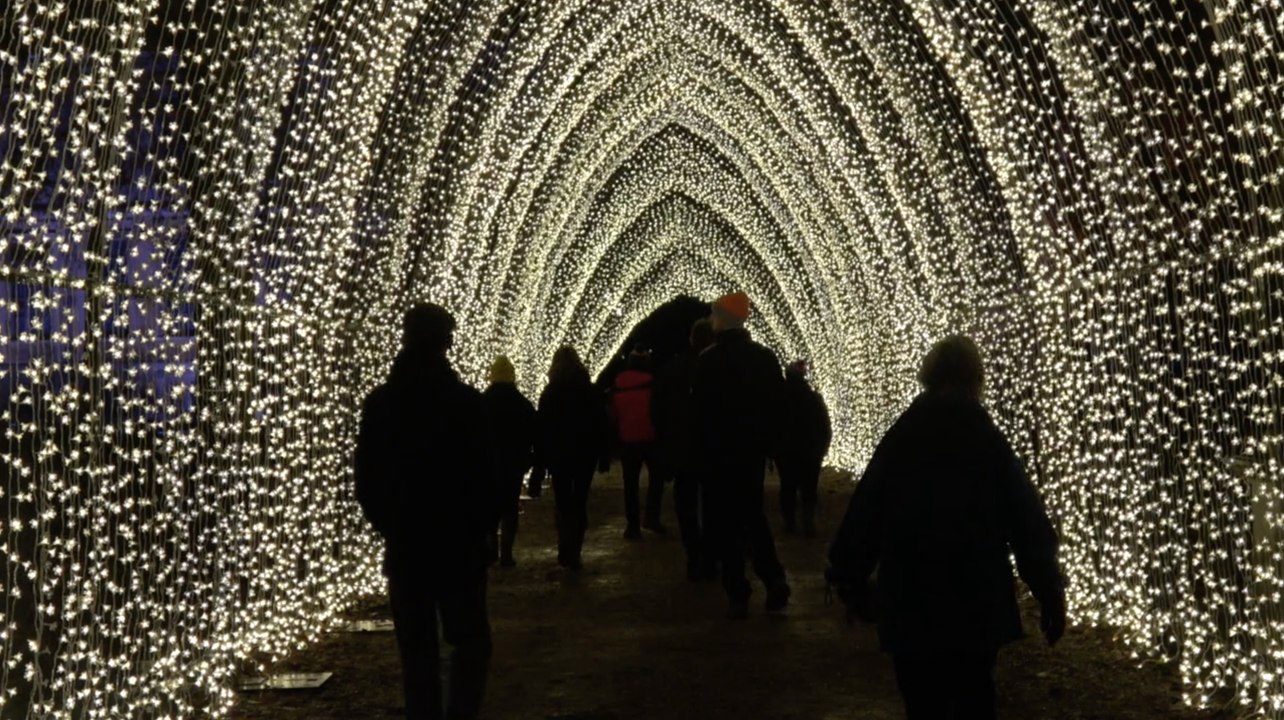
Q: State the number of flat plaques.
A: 2